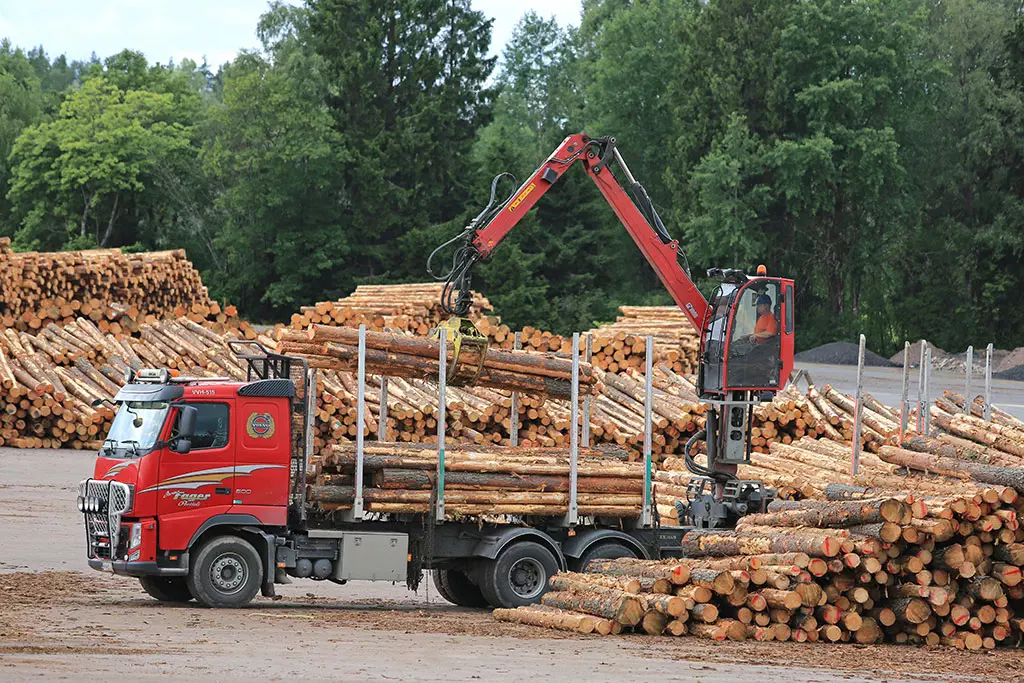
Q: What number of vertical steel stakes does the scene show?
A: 14